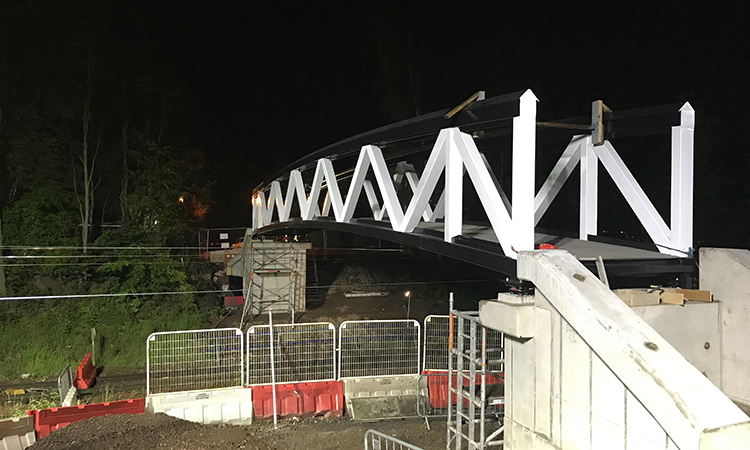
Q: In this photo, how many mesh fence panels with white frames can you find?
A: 4